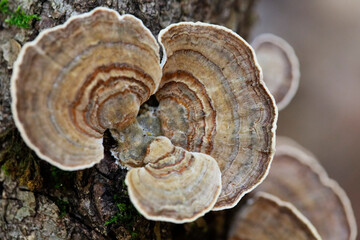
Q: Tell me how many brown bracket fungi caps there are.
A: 6